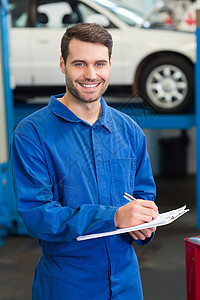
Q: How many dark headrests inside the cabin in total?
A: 2